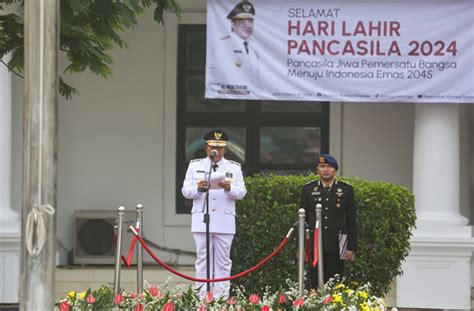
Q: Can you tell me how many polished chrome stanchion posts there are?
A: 4